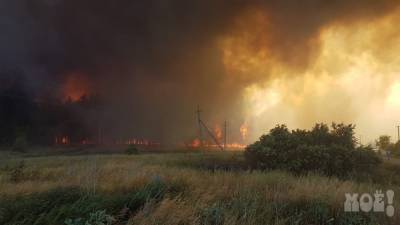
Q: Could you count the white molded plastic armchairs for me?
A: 0